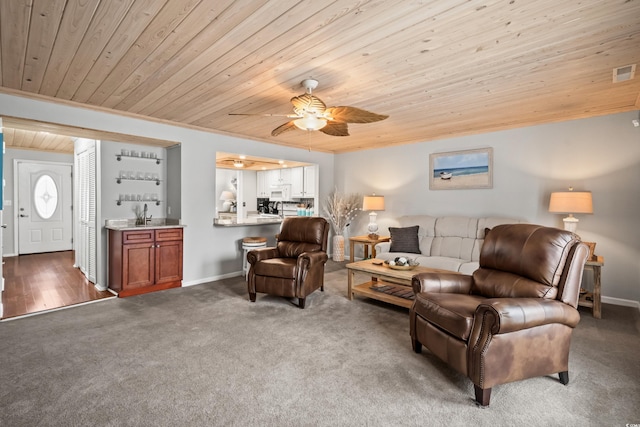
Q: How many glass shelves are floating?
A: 3